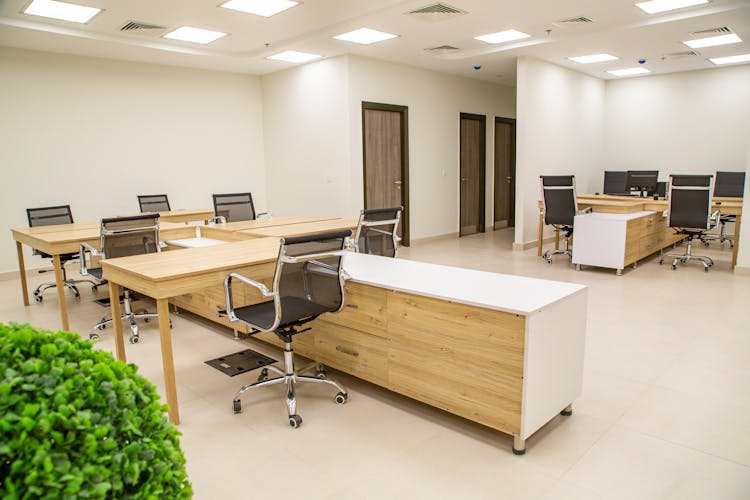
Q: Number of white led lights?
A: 11